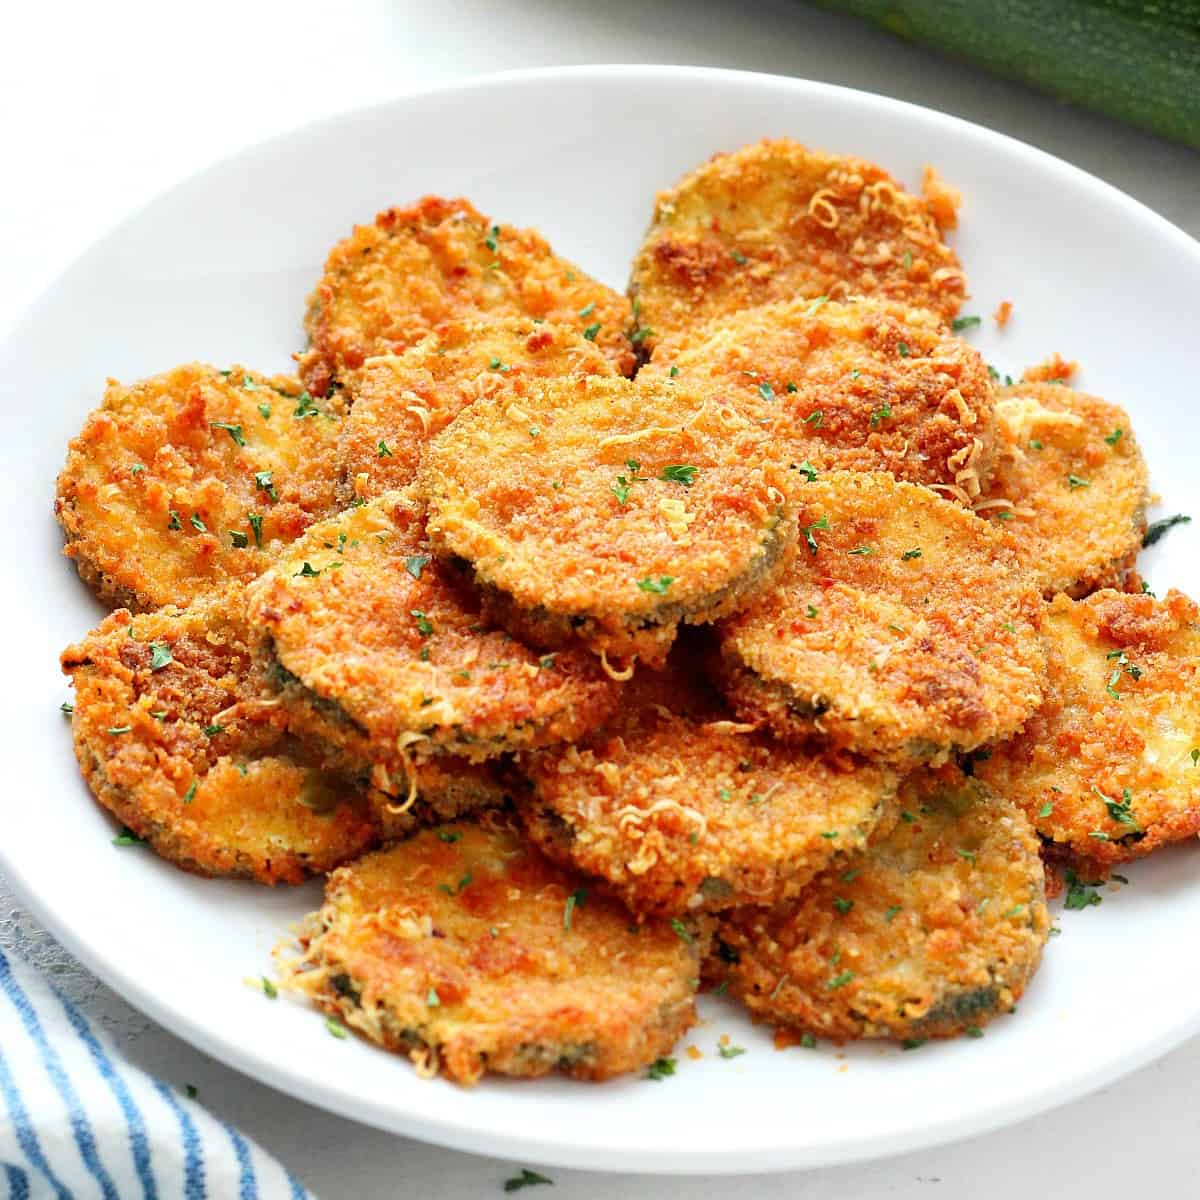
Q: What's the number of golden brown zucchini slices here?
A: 14